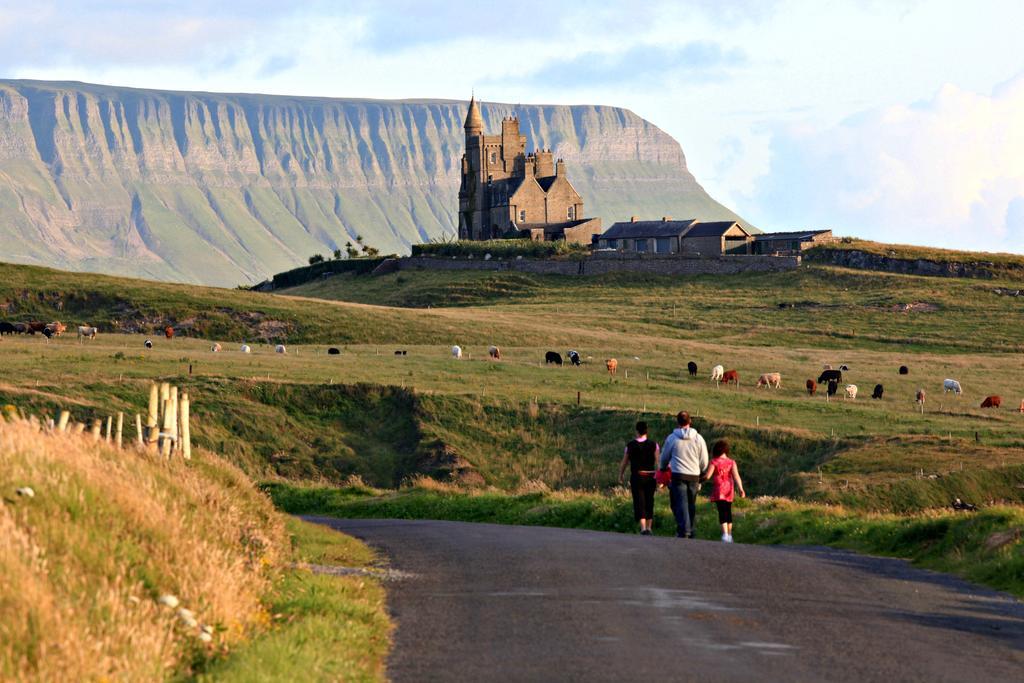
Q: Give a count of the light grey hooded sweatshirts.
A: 1